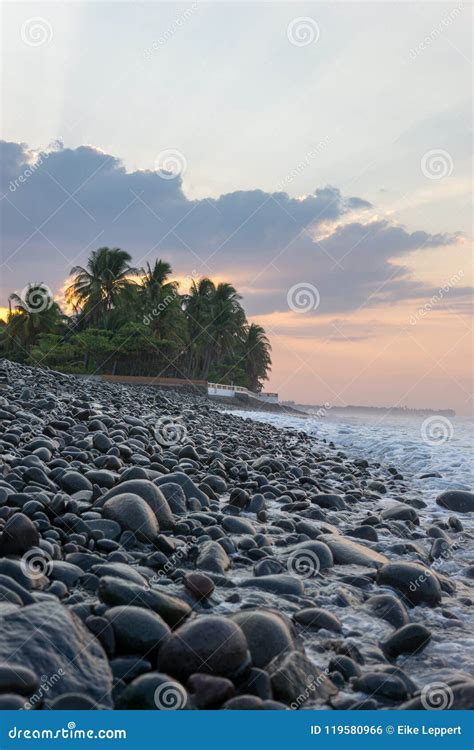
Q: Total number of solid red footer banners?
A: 0